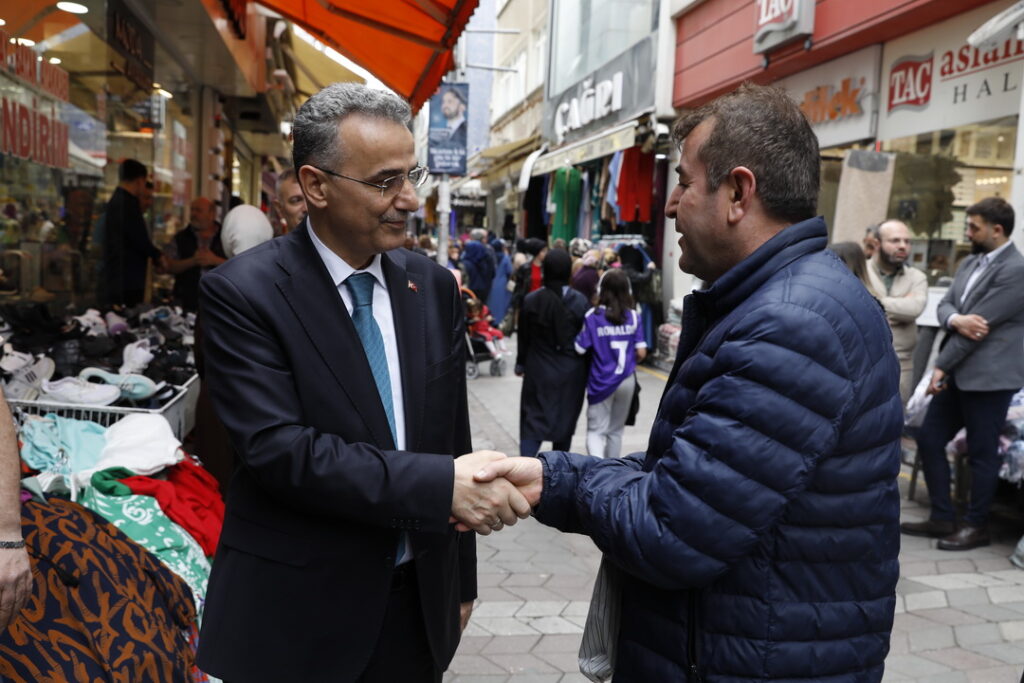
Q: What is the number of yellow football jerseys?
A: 0